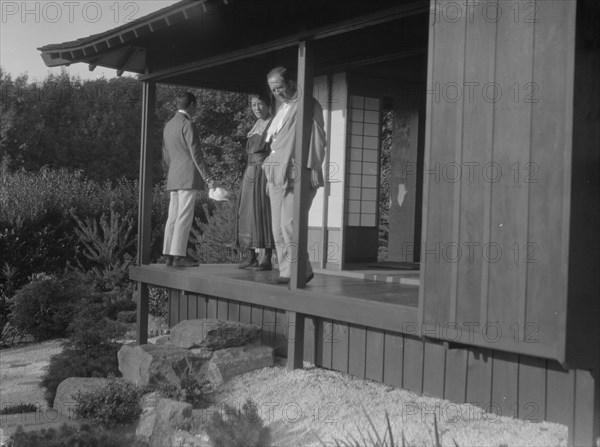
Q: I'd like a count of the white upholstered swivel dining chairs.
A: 0